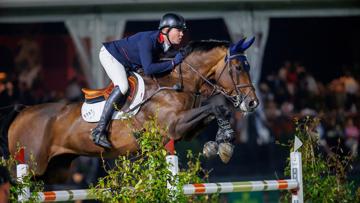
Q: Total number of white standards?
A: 3